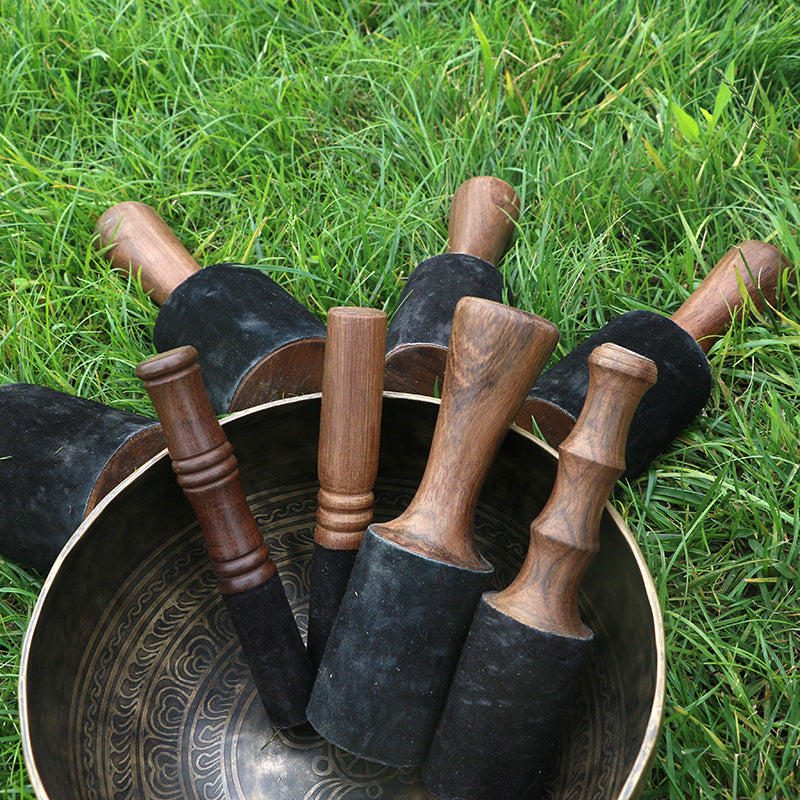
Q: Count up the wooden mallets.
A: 8